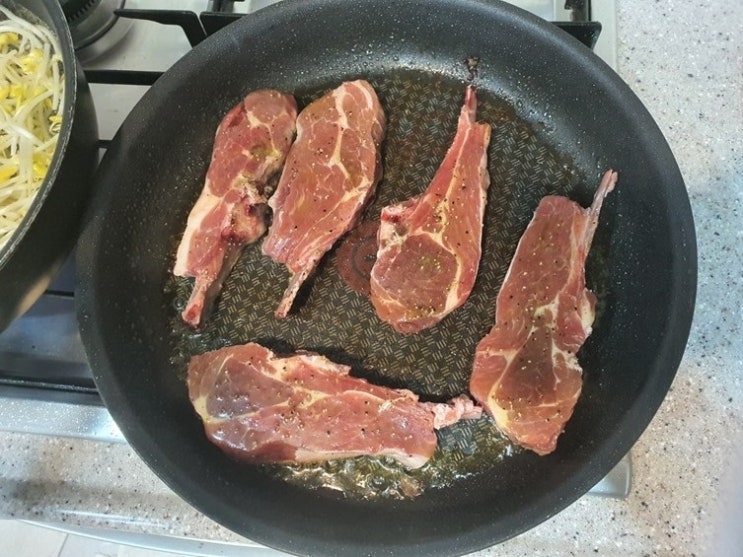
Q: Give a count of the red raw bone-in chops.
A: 5